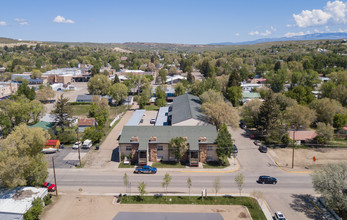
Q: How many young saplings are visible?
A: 6